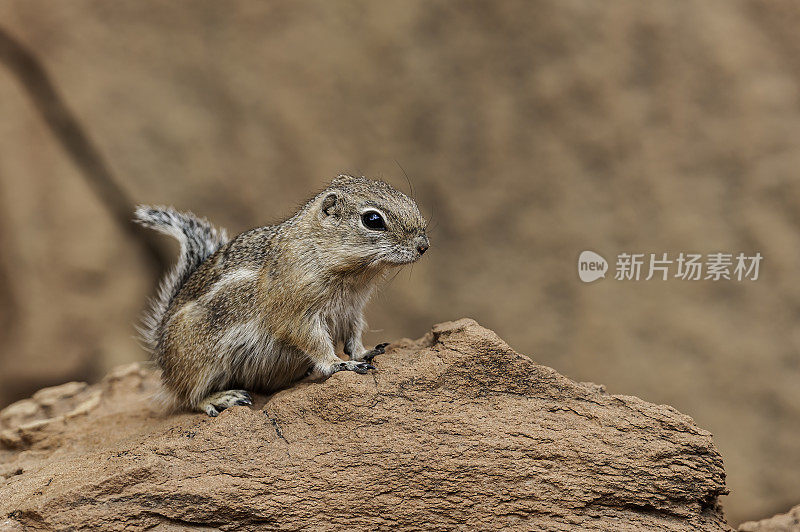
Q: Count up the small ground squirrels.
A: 1